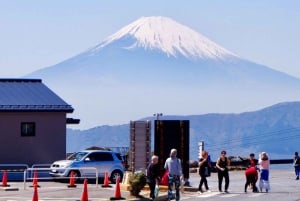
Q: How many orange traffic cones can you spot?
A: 7